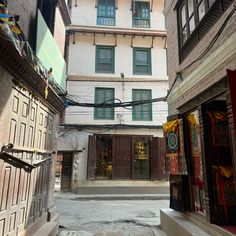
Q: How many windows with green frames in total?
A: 6